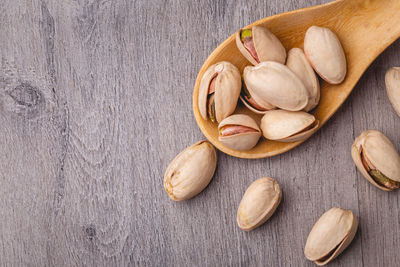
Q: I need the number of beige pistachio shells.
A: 12